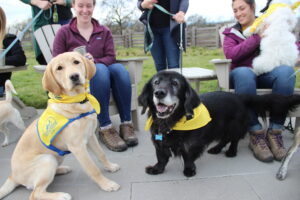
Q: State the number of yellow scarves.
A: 3